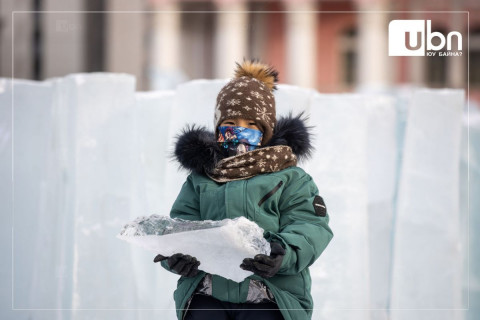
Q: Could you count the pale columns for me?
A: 4